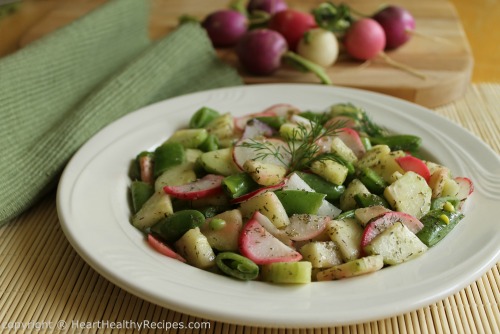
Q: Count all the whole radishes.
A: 7